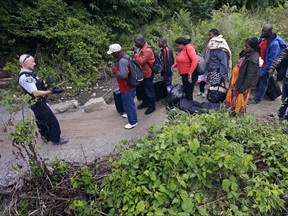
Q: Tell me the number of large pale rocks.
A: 2